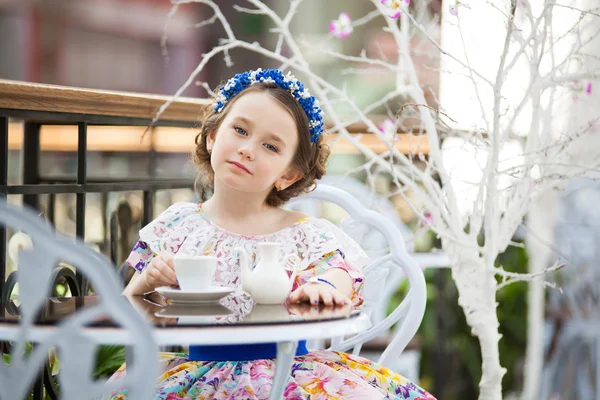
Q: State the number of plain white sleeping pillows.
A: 0